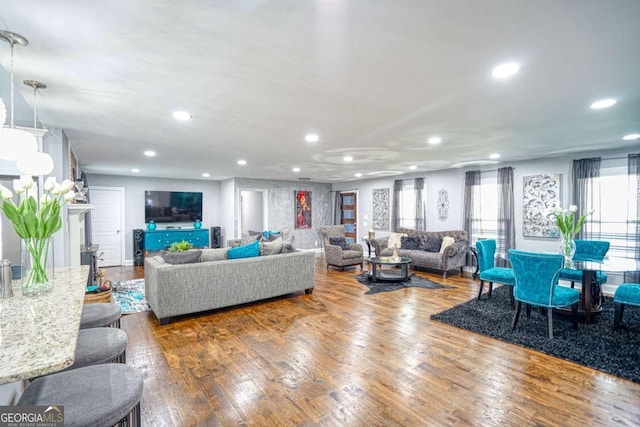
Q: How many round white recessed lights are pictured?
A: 15